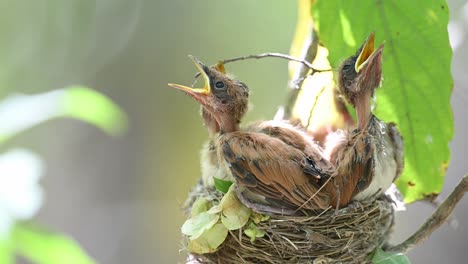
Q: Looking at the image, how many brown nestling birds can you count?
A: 2